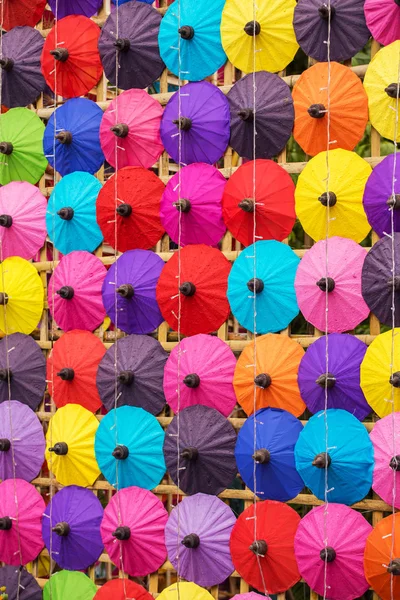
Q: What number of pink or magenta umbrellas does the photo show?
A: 12